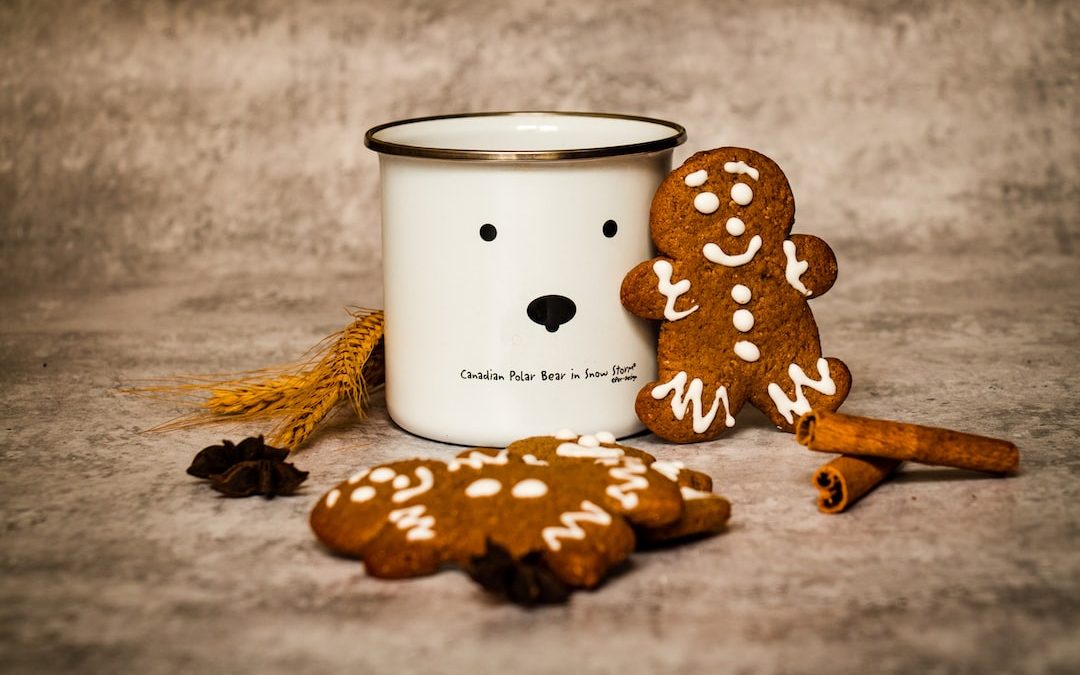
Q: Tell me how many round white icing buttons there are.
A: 5